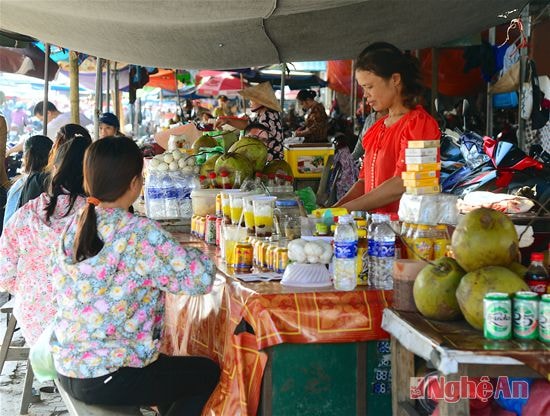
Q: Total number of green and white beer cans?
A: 3